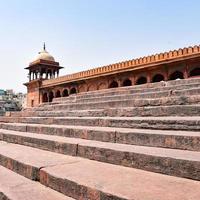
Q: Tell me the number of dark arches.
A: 11